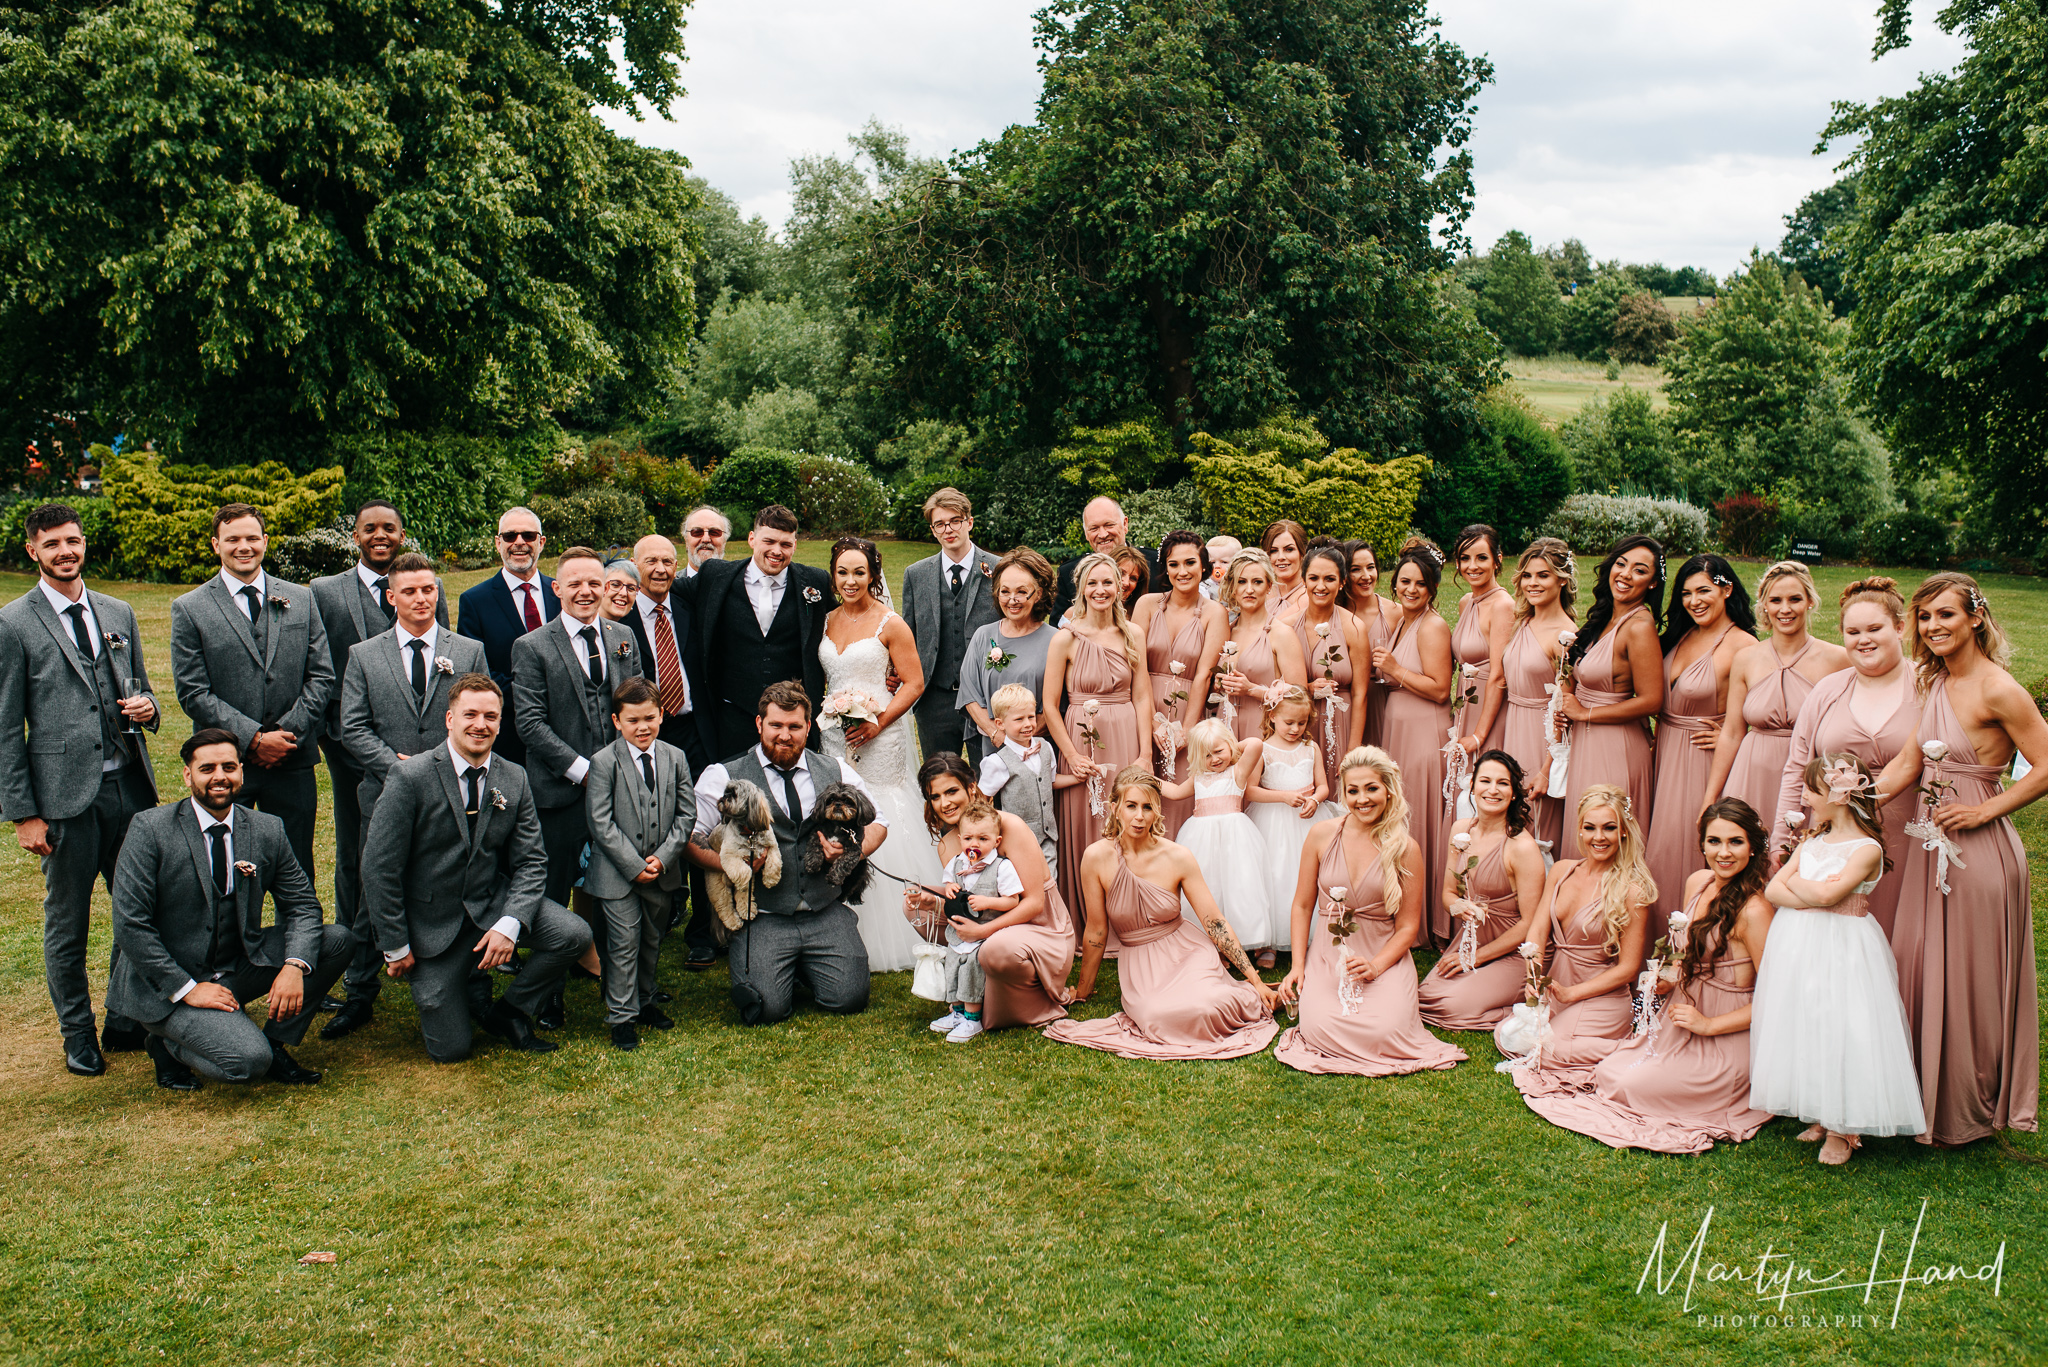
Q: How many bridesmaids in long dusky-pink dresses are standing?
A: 14